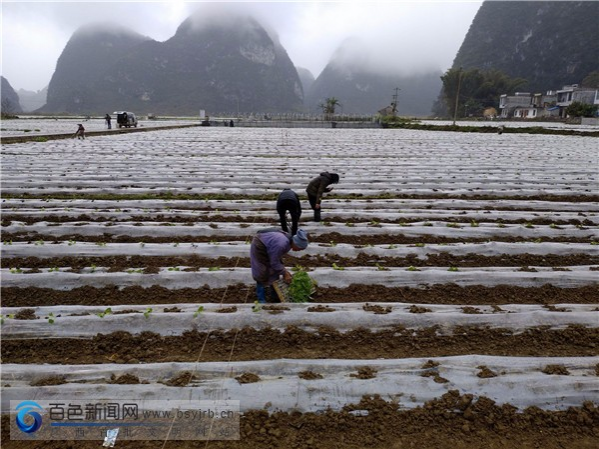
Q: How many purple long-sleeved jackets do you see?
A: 1